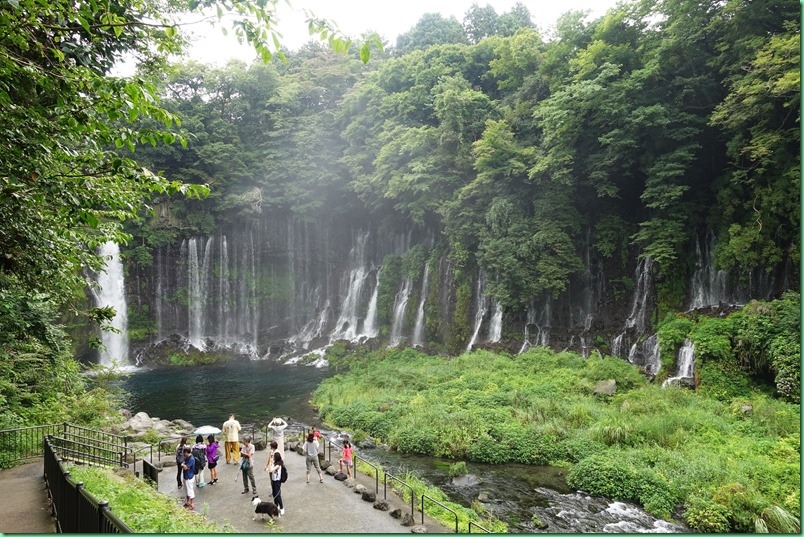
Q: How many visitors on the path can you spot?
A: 12